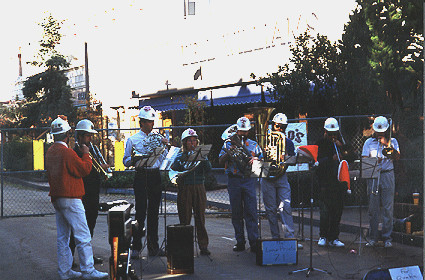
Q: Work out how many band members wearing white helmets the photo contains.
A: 8